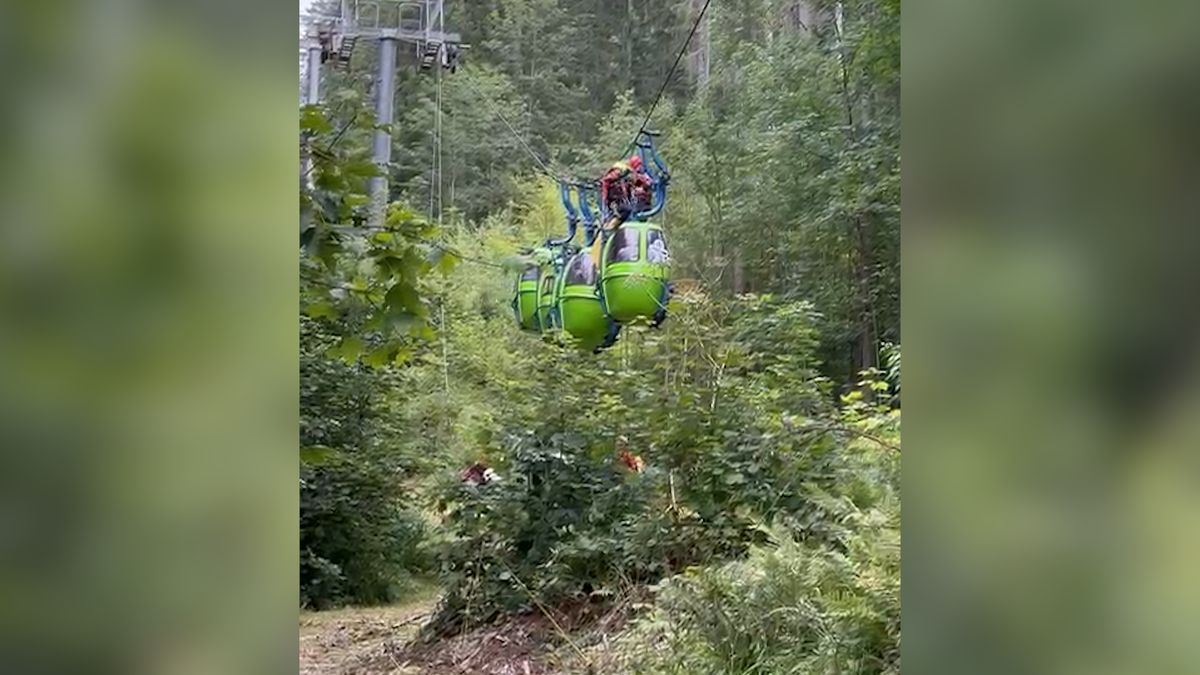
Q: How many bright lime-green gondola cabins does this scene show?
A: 4